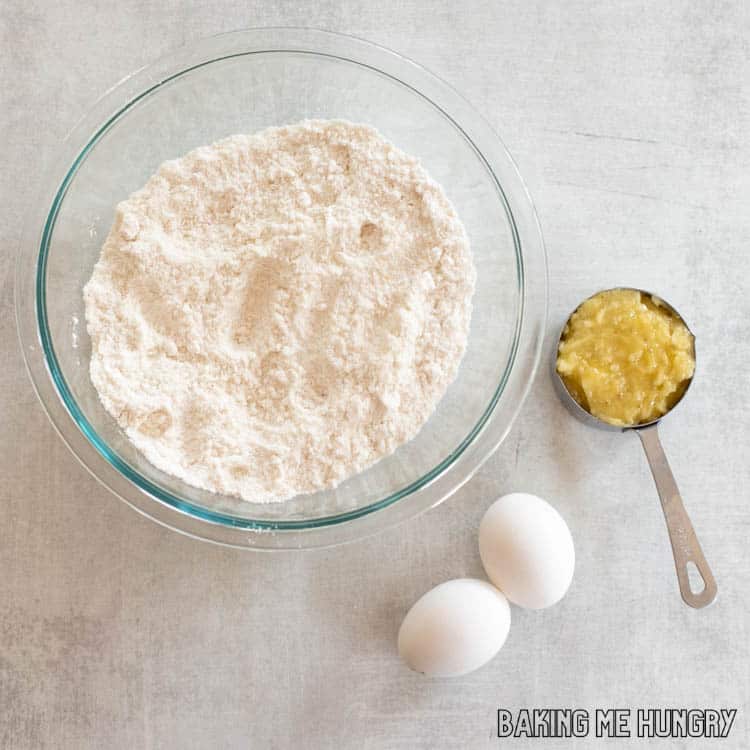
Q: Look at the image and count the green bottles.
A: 0